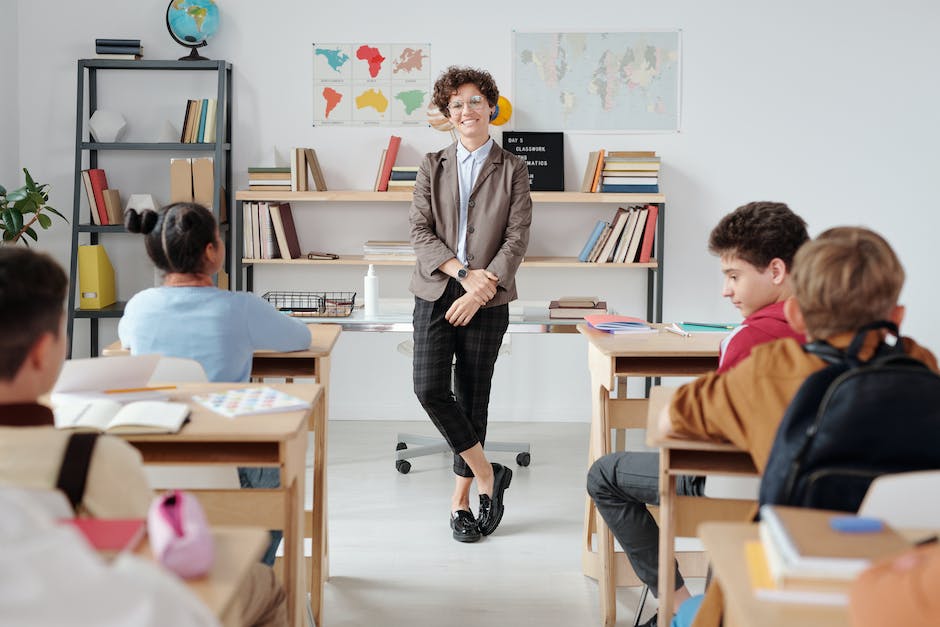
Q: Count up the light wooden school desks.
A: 6